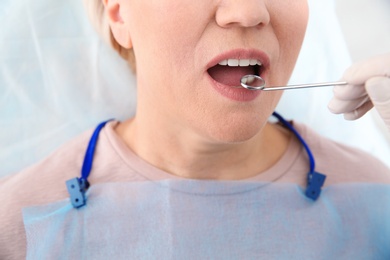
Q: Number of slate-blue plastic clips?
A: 2